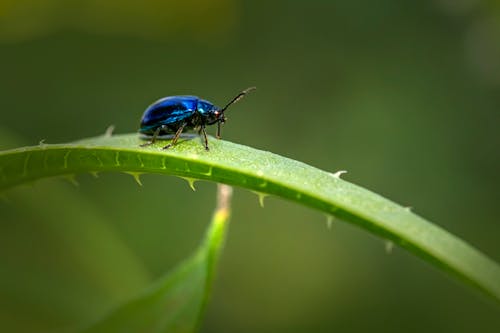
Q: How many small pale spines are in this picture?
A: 11